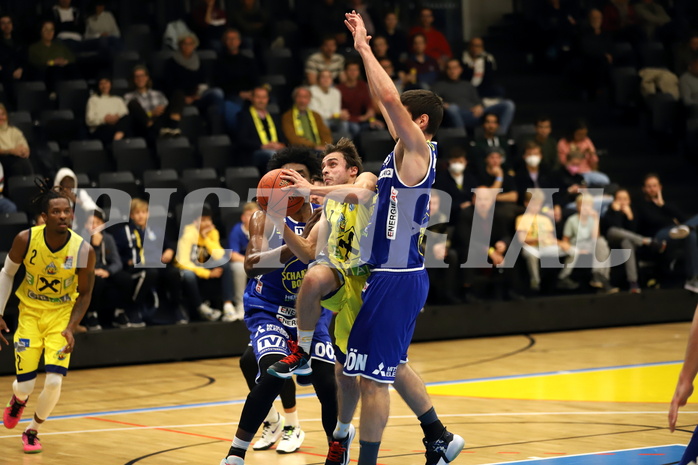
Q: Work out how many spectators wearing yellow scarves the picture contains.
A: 2